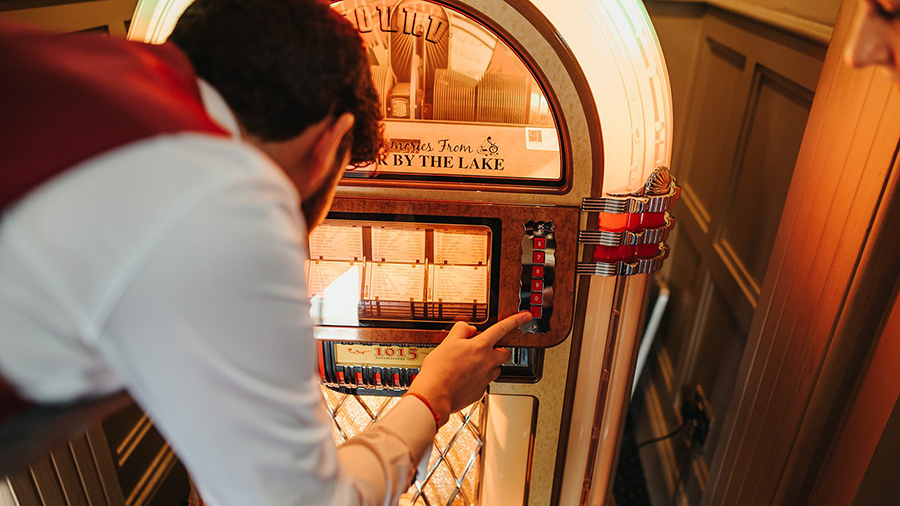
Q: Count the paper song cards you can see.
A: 6